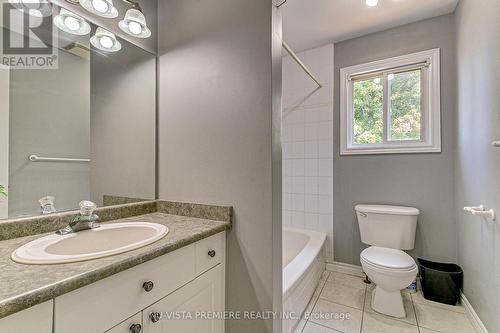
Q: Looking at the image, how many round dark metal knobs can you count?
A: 4